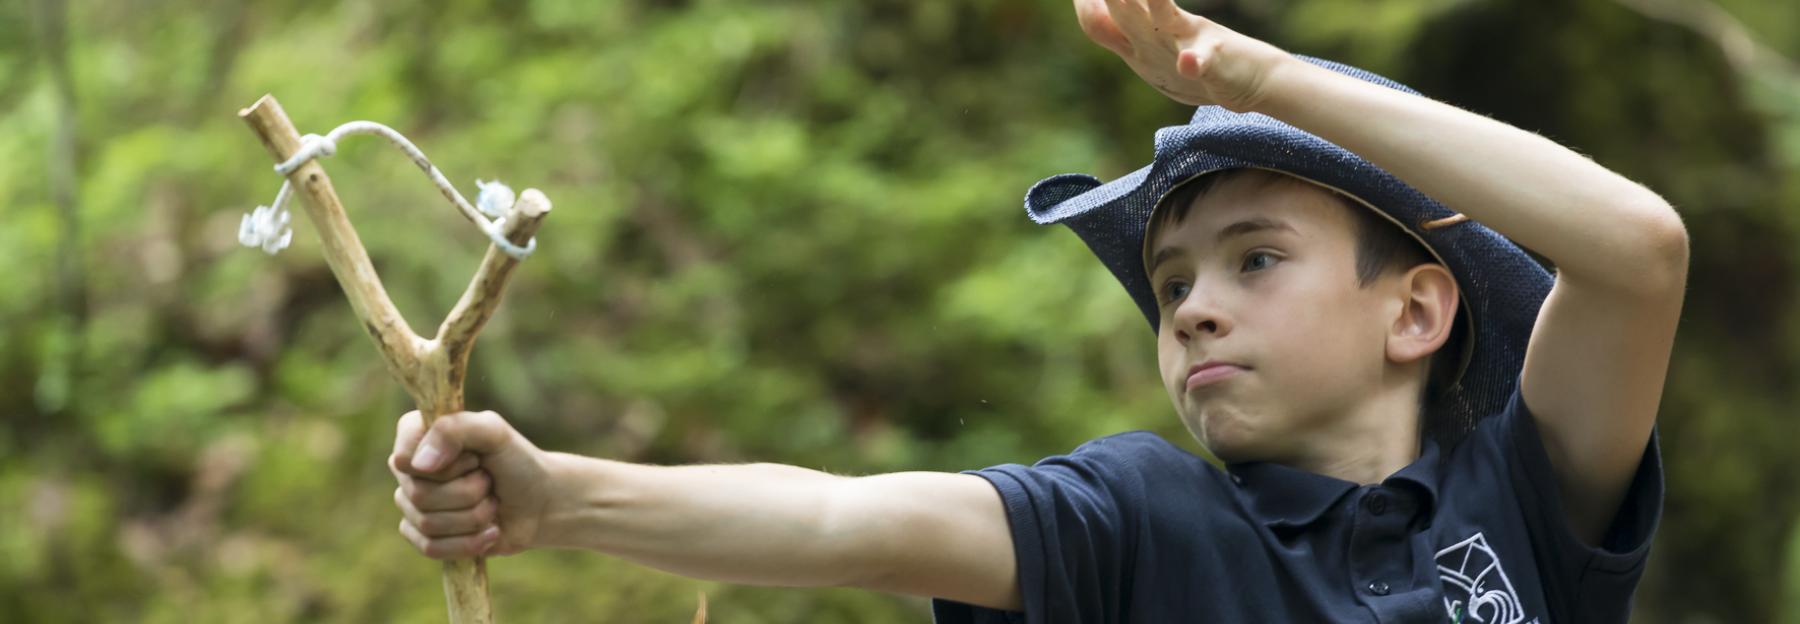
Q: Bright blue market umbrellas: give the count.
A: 0